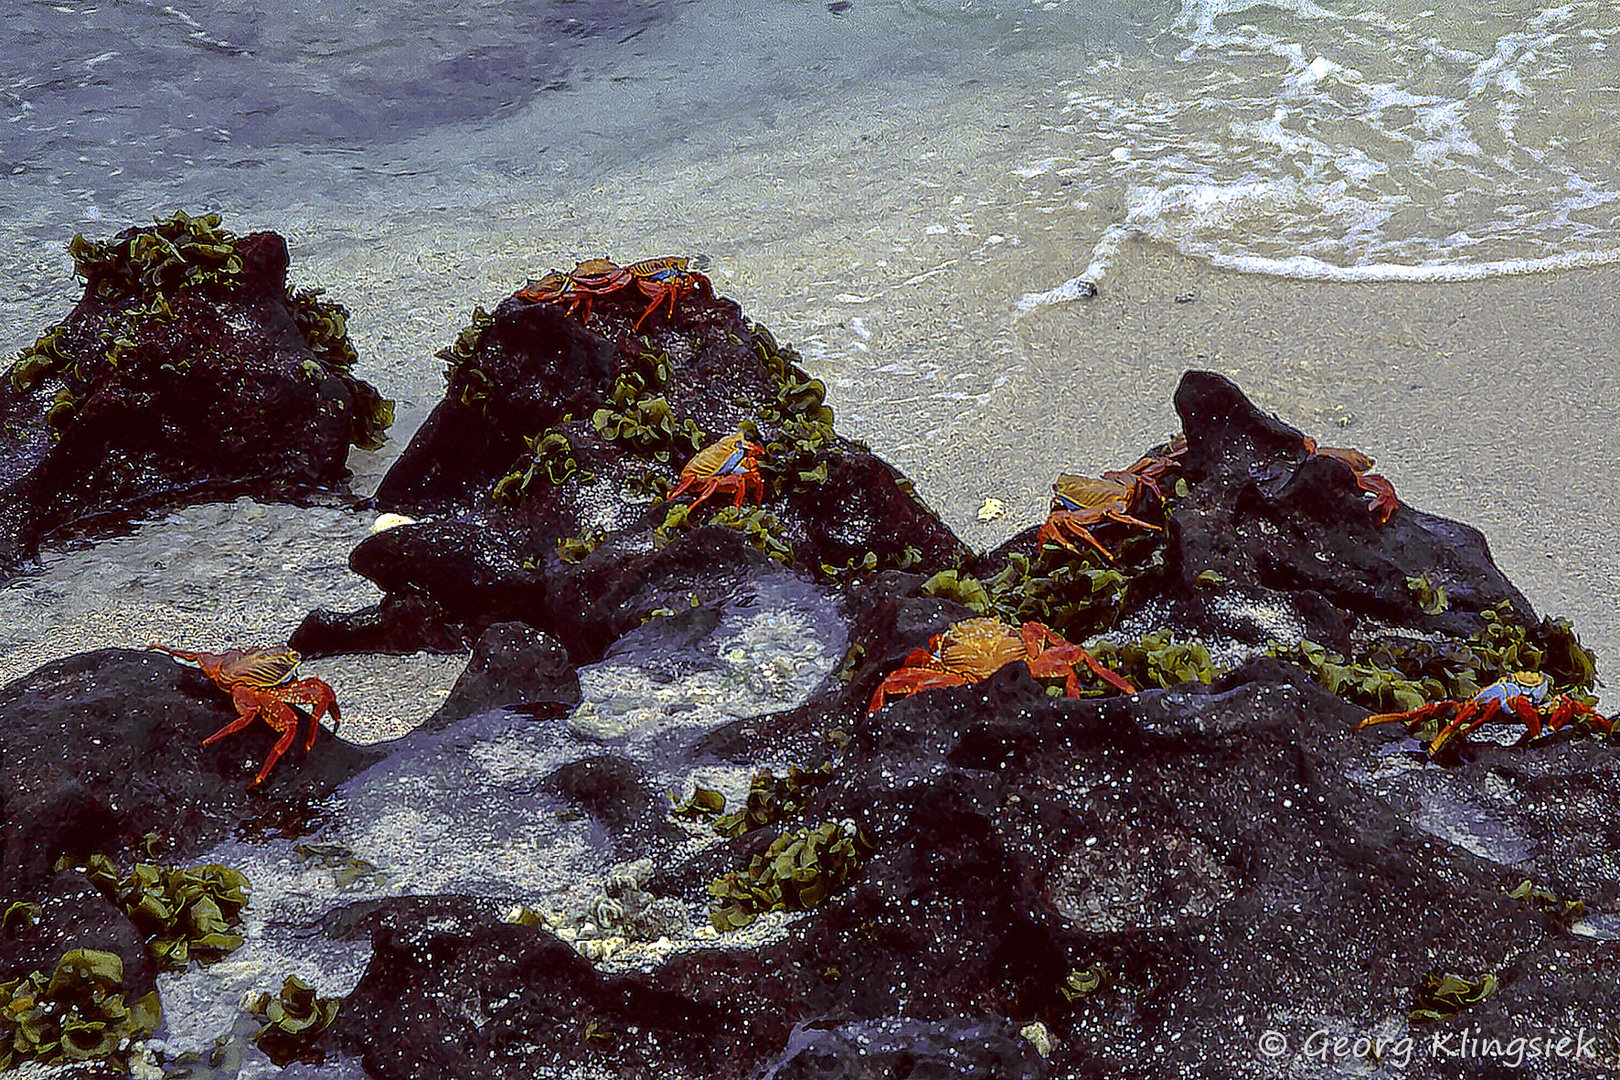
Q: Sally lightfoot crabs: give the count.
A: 10